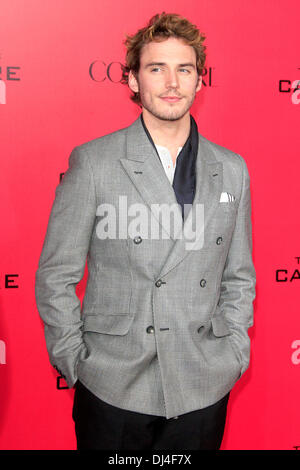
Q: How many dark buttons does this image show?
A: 6